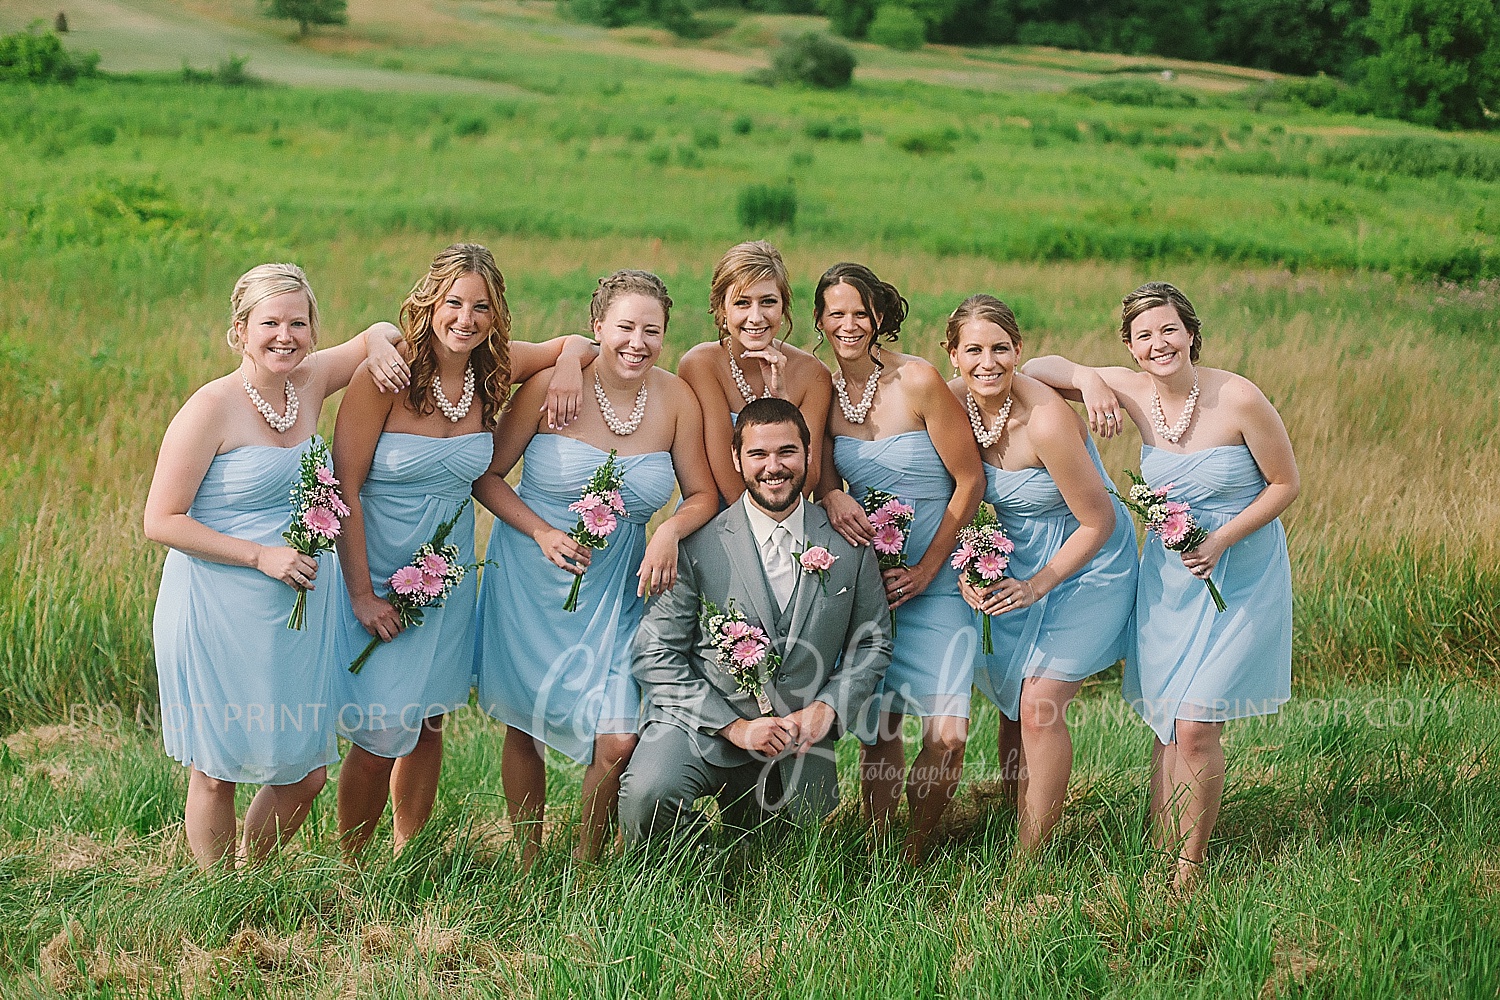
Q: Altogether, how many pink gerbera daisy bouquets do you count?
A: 7